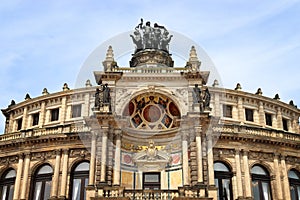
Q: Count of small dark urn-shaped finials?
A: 10